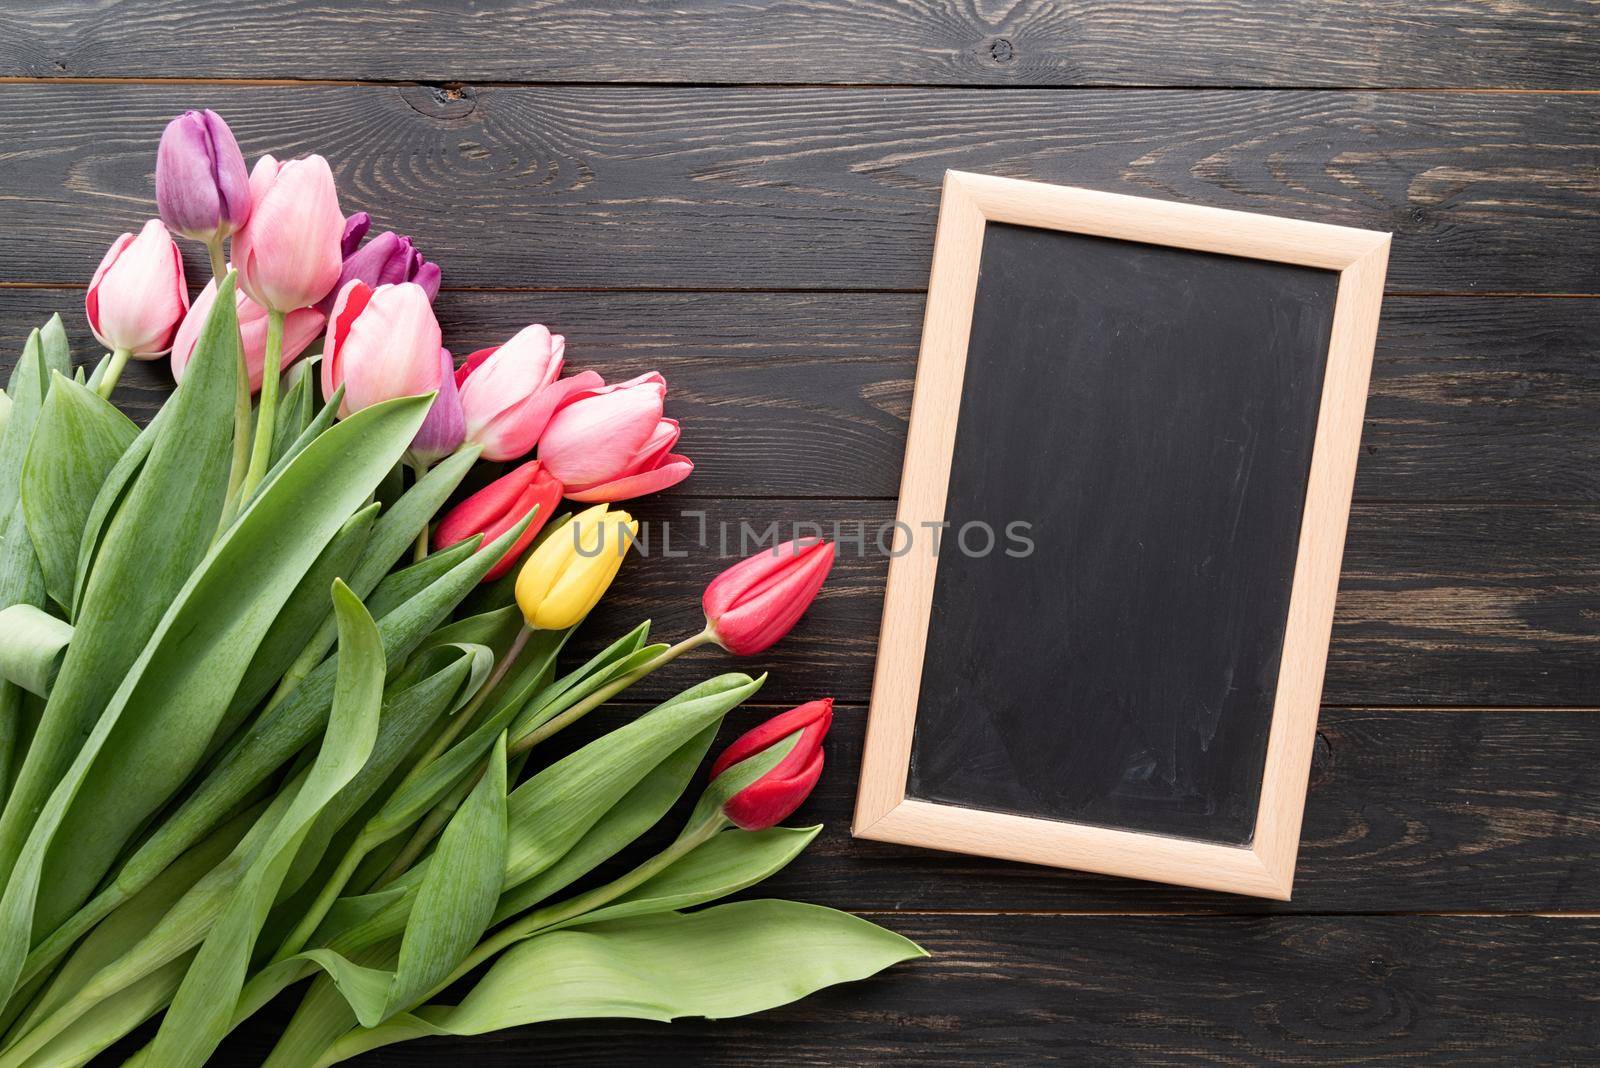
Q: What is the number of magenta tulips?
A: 3